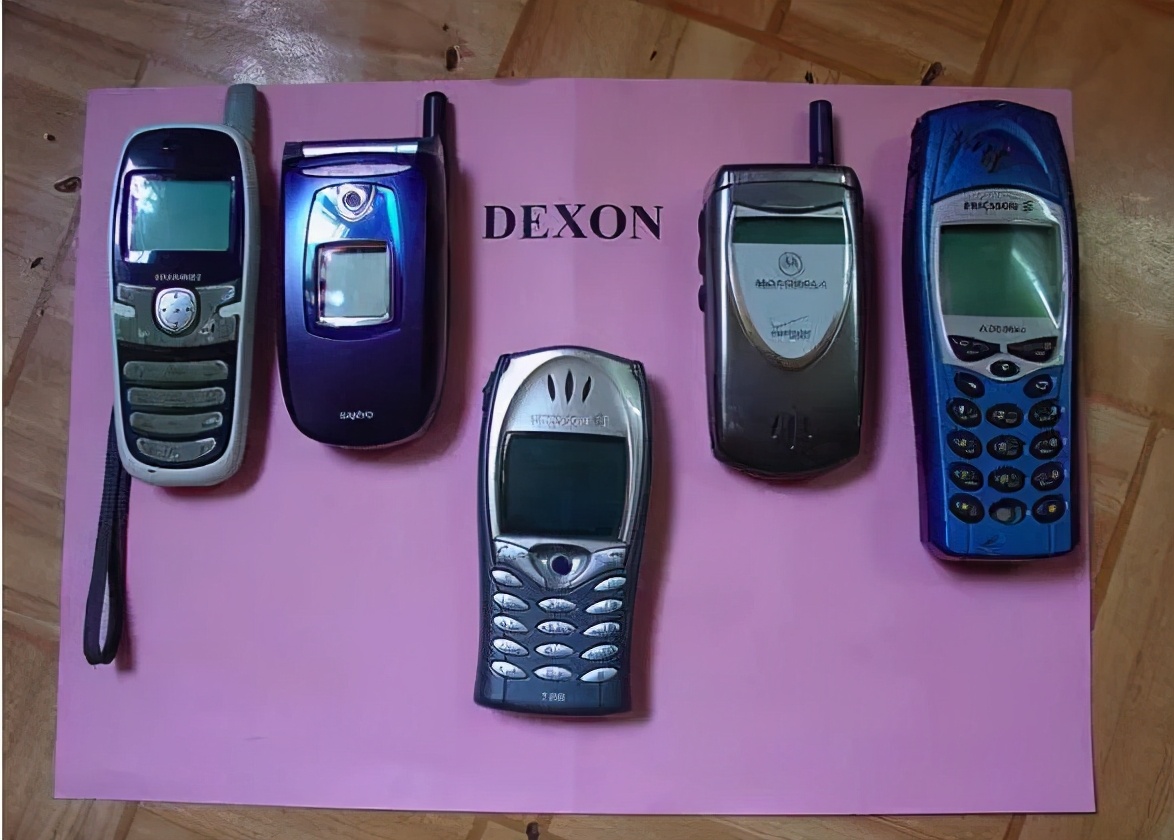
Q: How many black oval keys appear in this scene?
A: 15